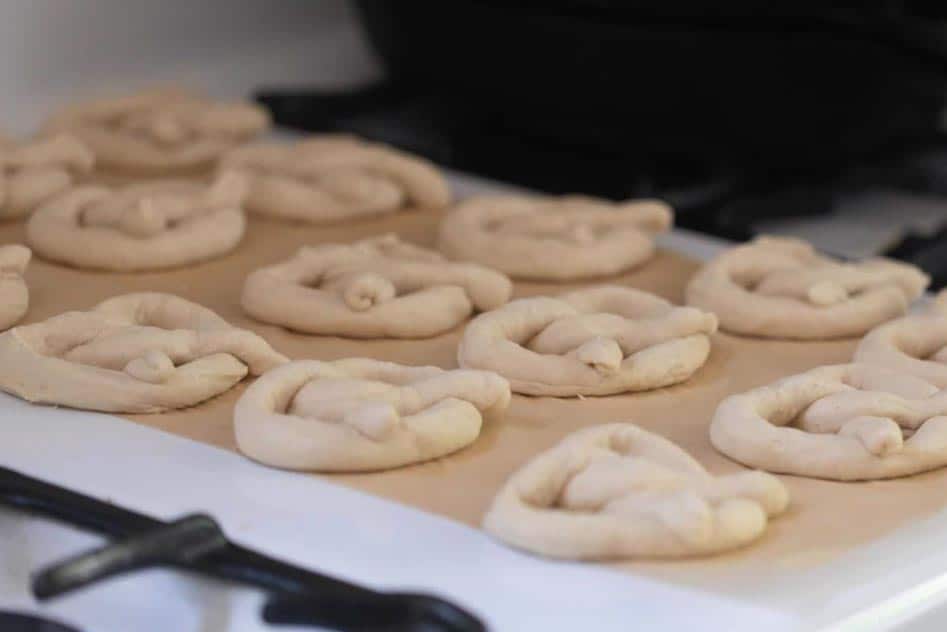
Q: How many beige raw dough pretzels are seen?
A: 14